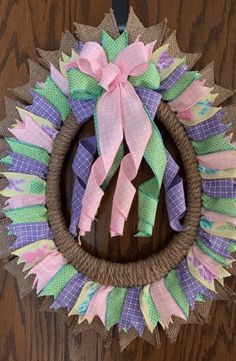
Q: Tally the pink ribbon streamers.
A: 2